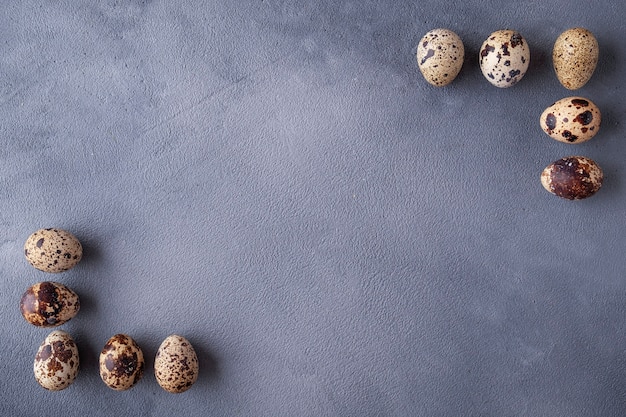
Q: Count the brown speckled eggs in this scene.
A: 10